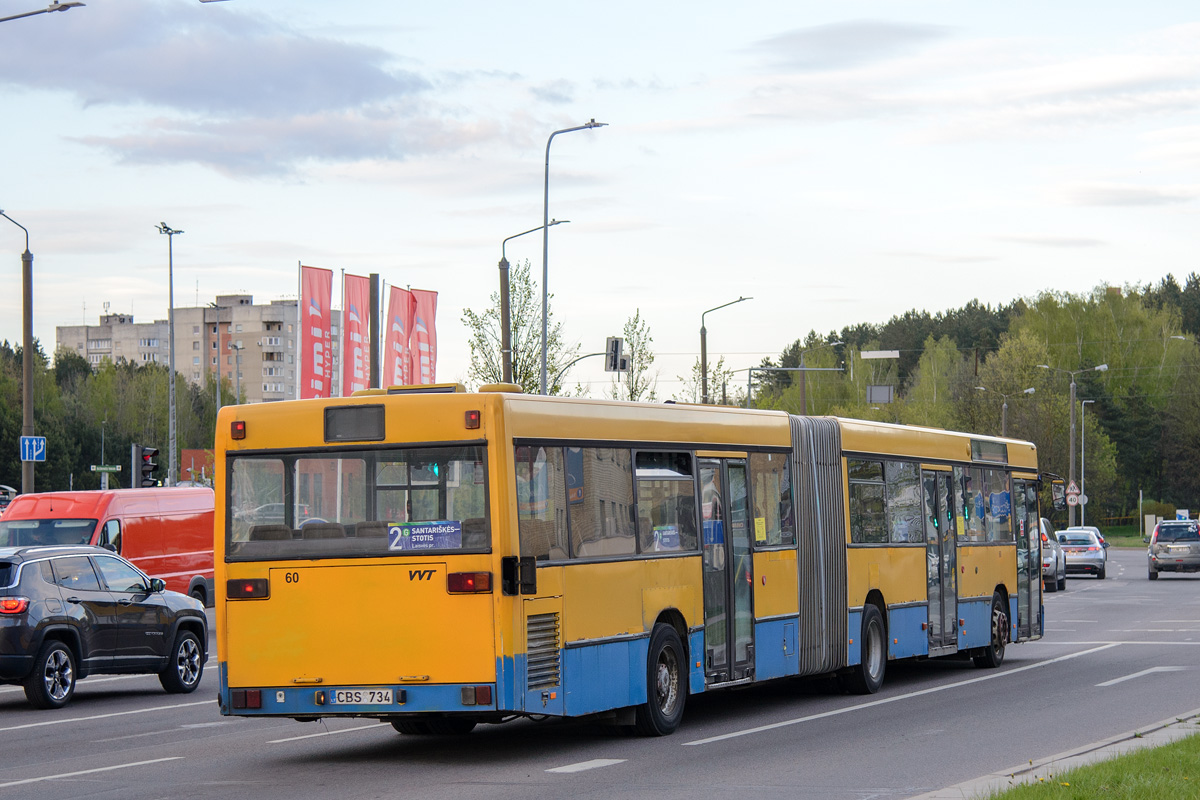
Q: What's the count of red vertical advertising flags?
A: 4